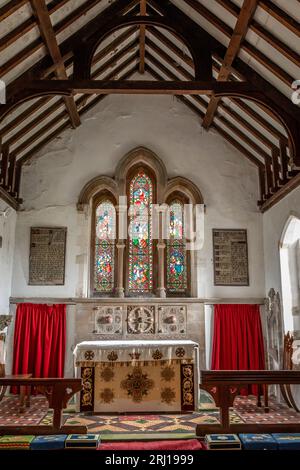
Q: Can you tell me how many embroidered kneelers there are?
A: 6